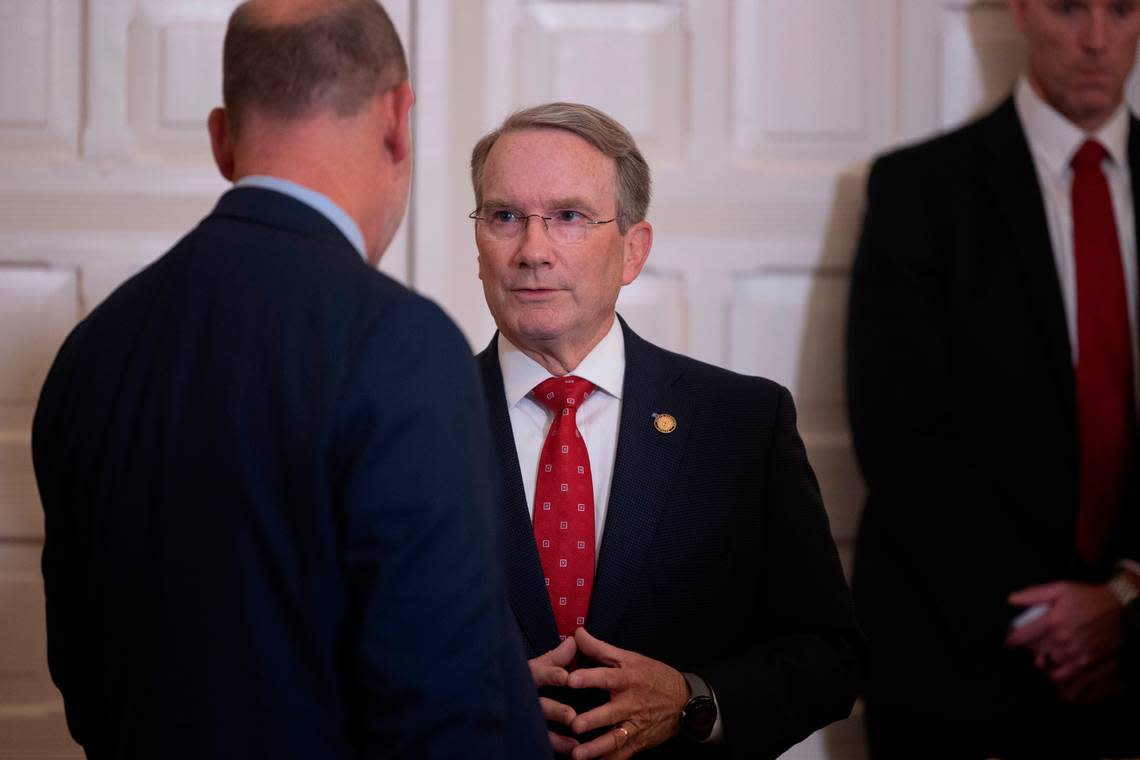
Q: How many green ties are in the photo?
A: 0